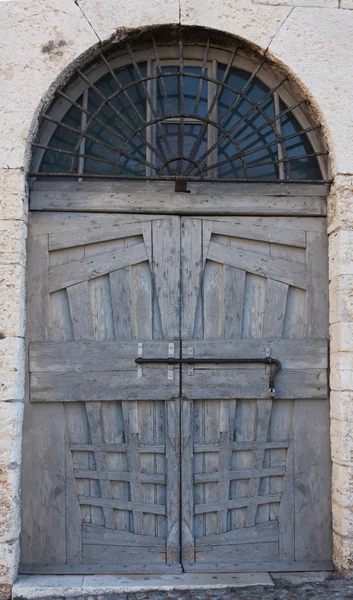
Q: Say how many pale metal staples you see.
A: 4